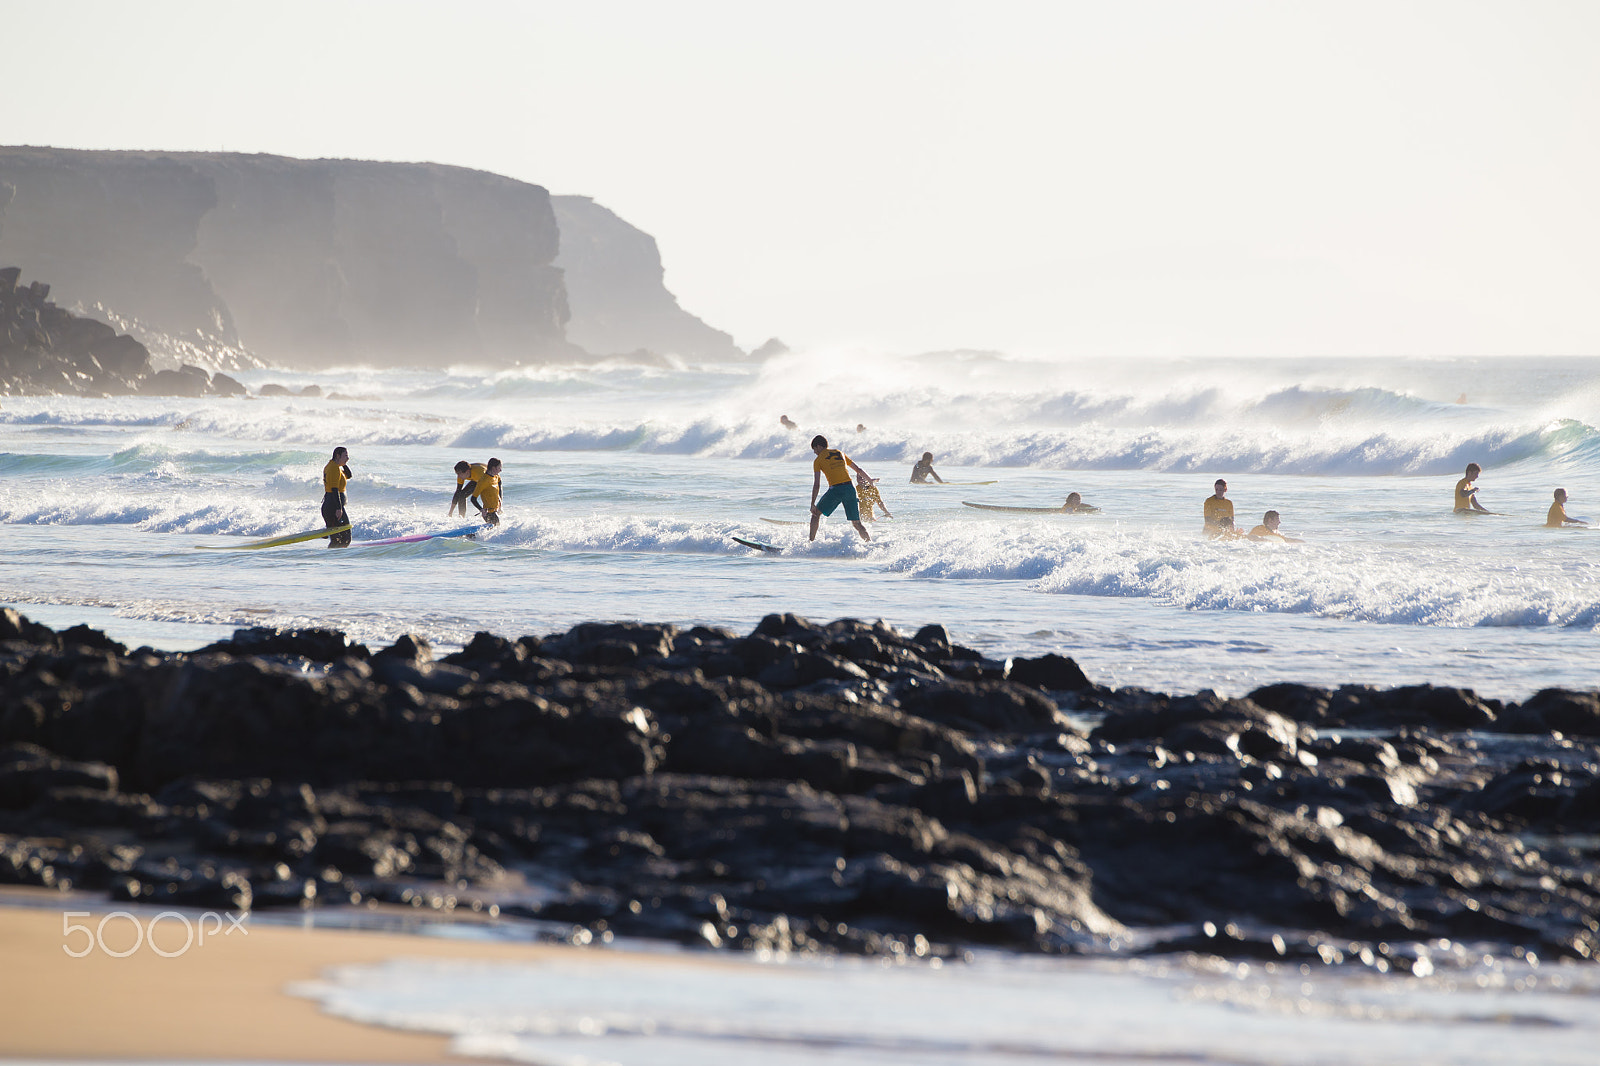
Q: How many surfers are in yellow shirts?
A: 9